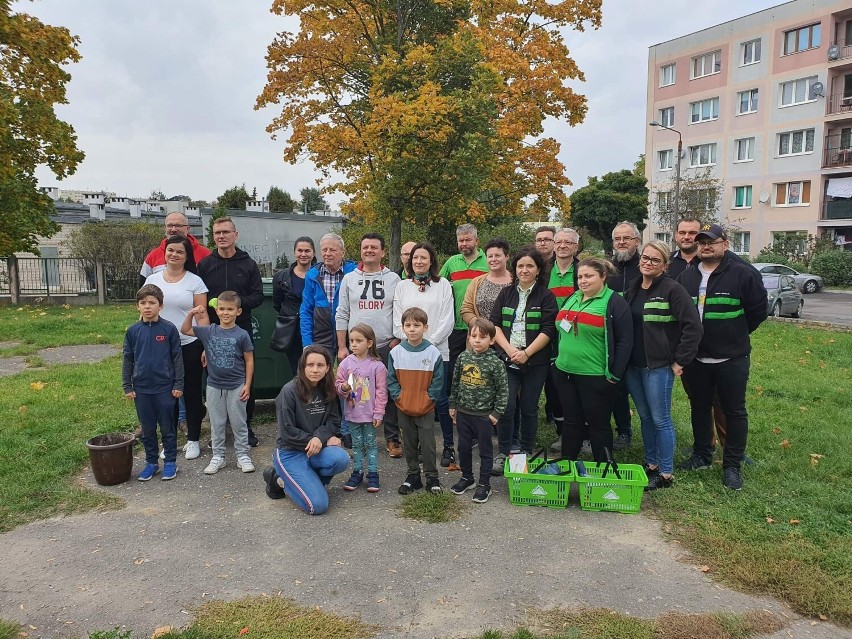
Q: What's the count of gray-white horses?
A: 0